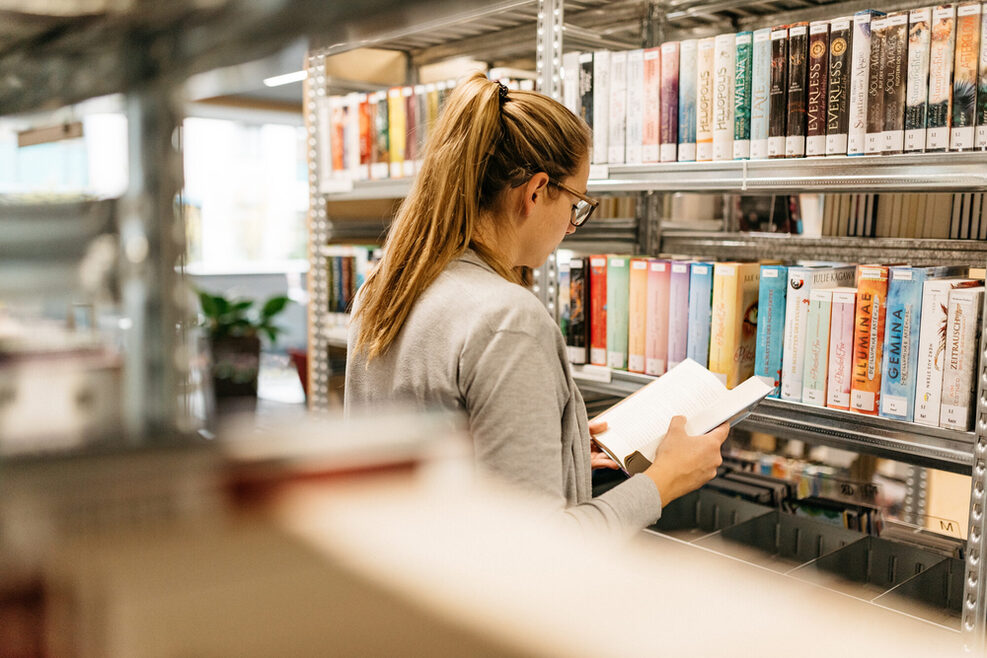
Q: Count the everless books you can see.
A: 2